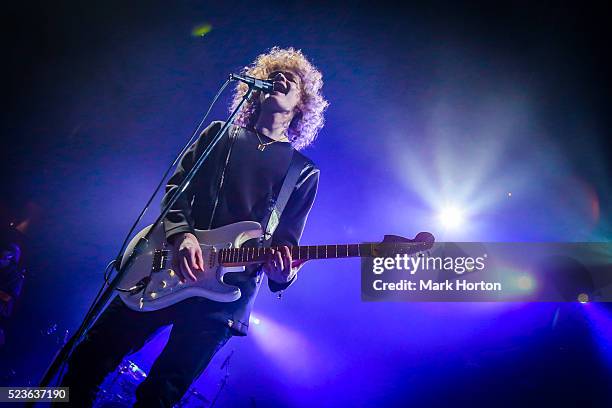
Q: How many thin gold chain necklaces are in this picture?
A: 1